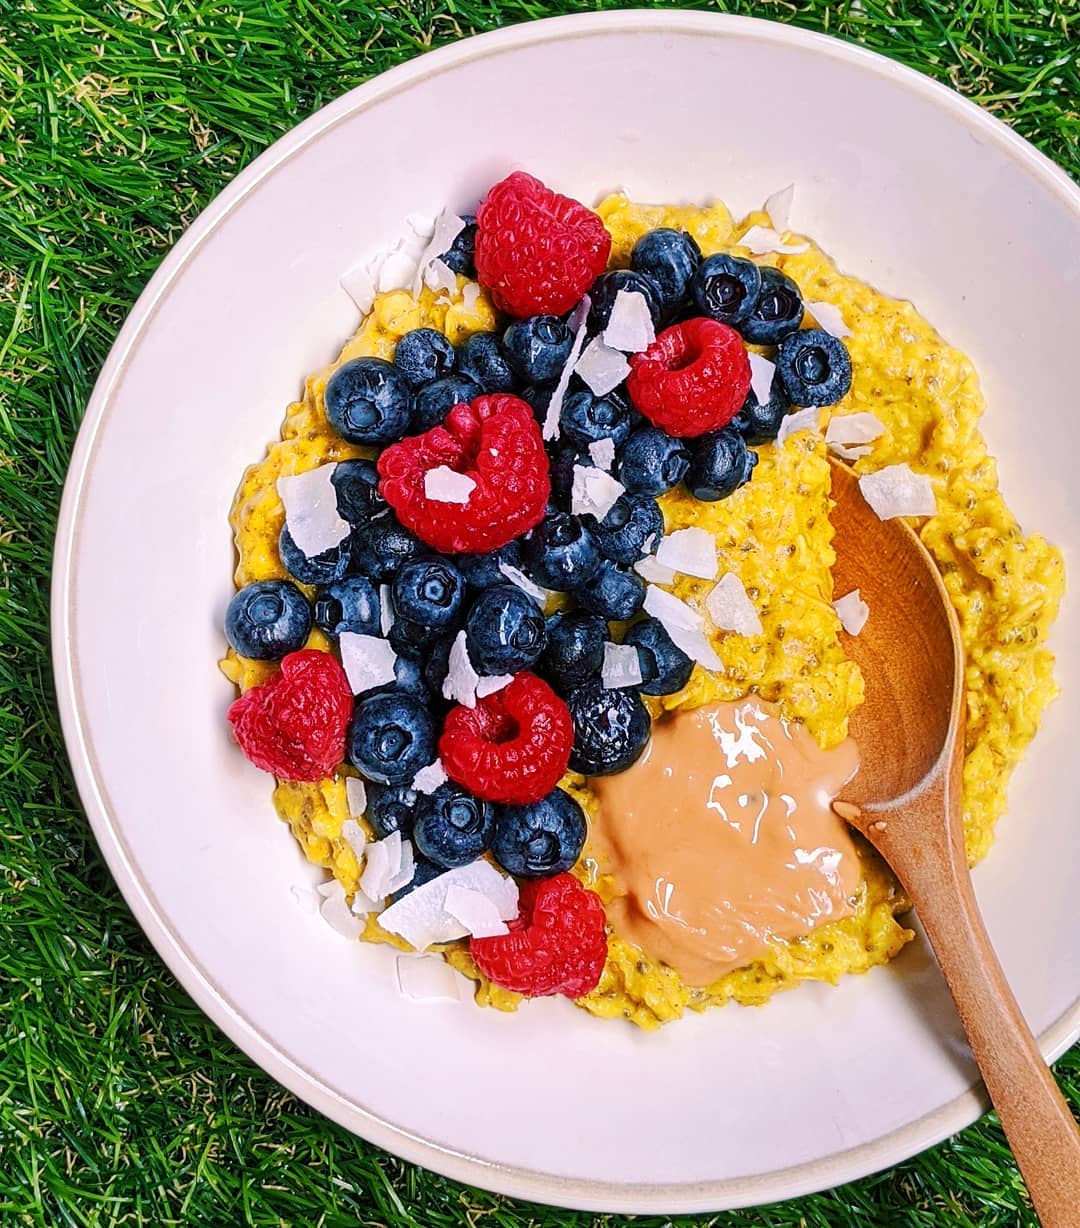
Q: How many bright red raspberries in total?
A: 6